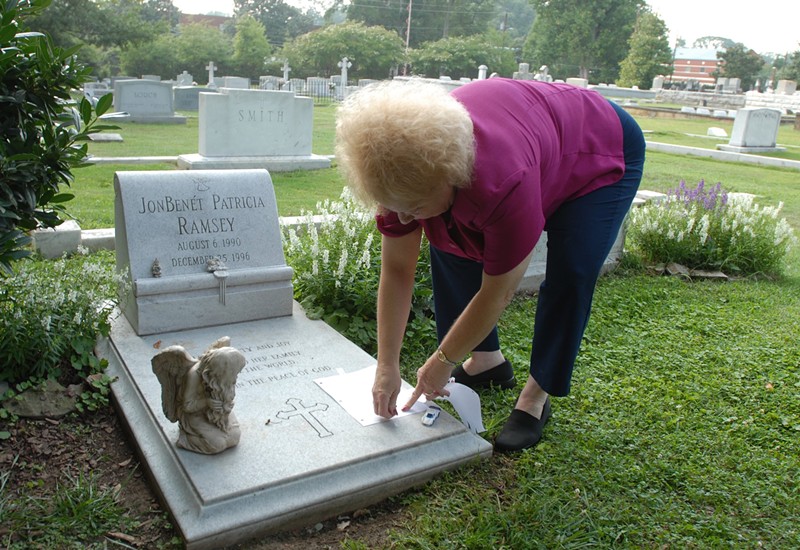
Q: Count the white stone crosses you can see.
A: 3